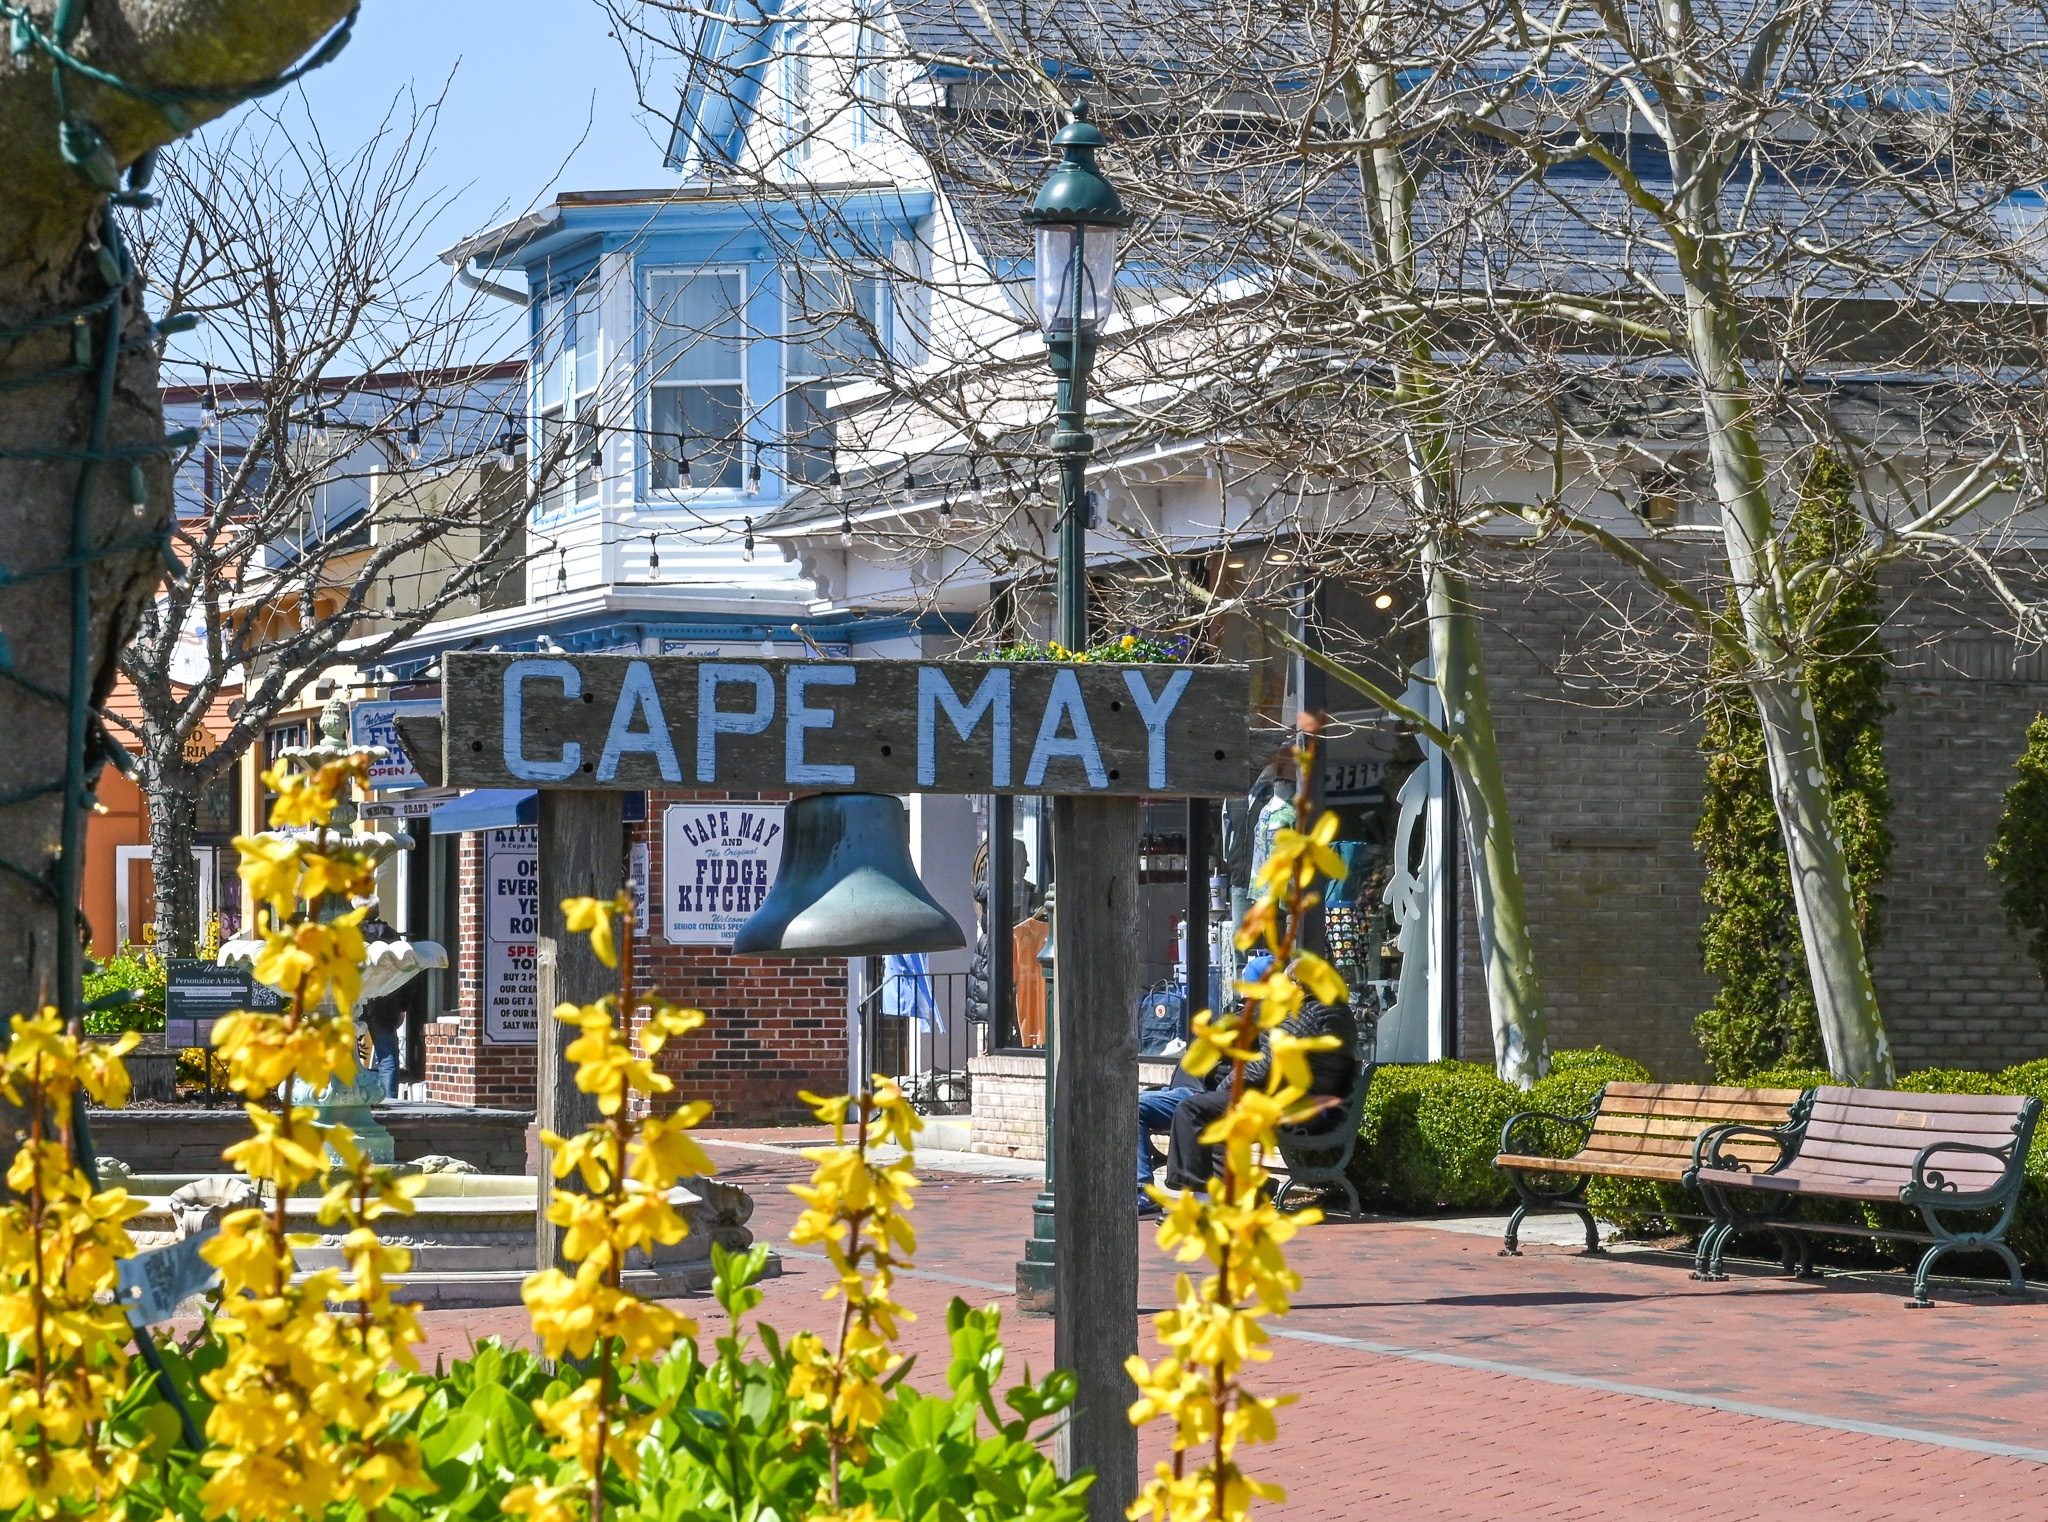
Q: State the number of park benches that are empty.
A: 2